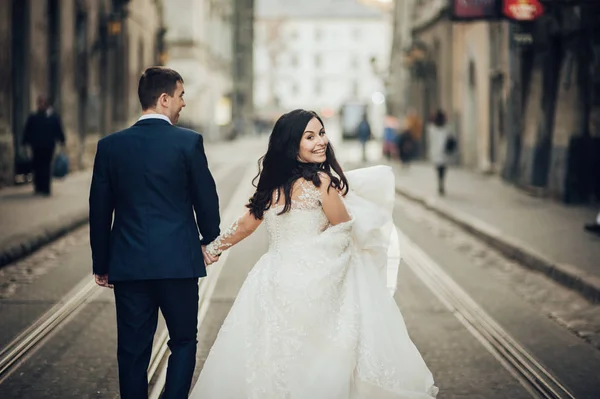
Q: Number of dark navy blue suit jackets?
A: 1